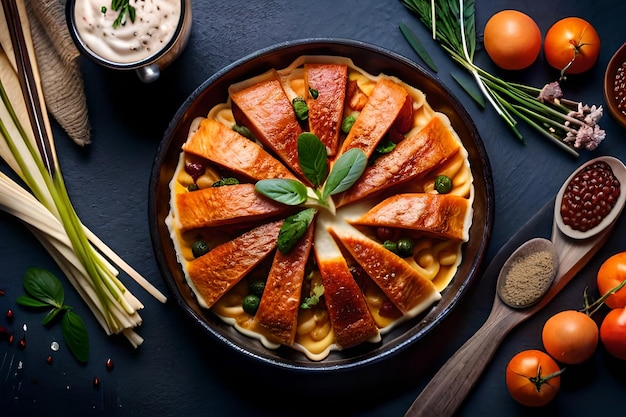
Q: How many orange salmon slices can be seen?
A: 11